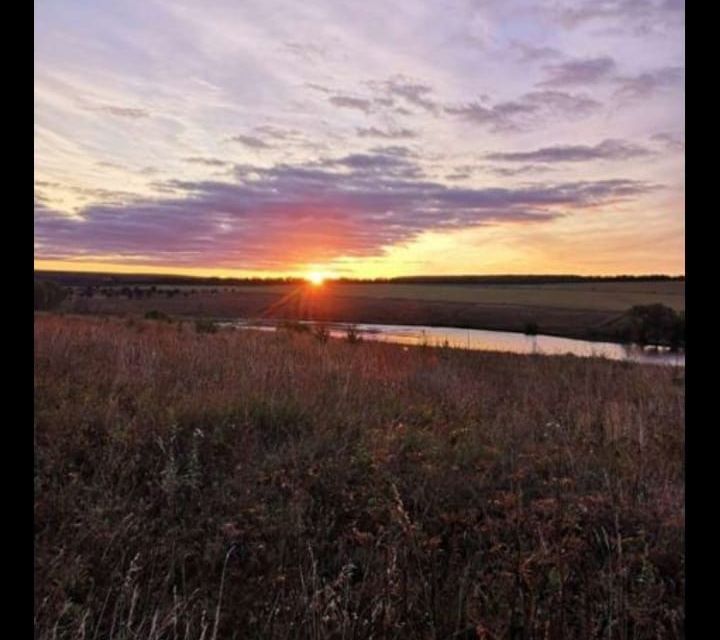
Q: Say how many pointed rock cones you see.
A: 0